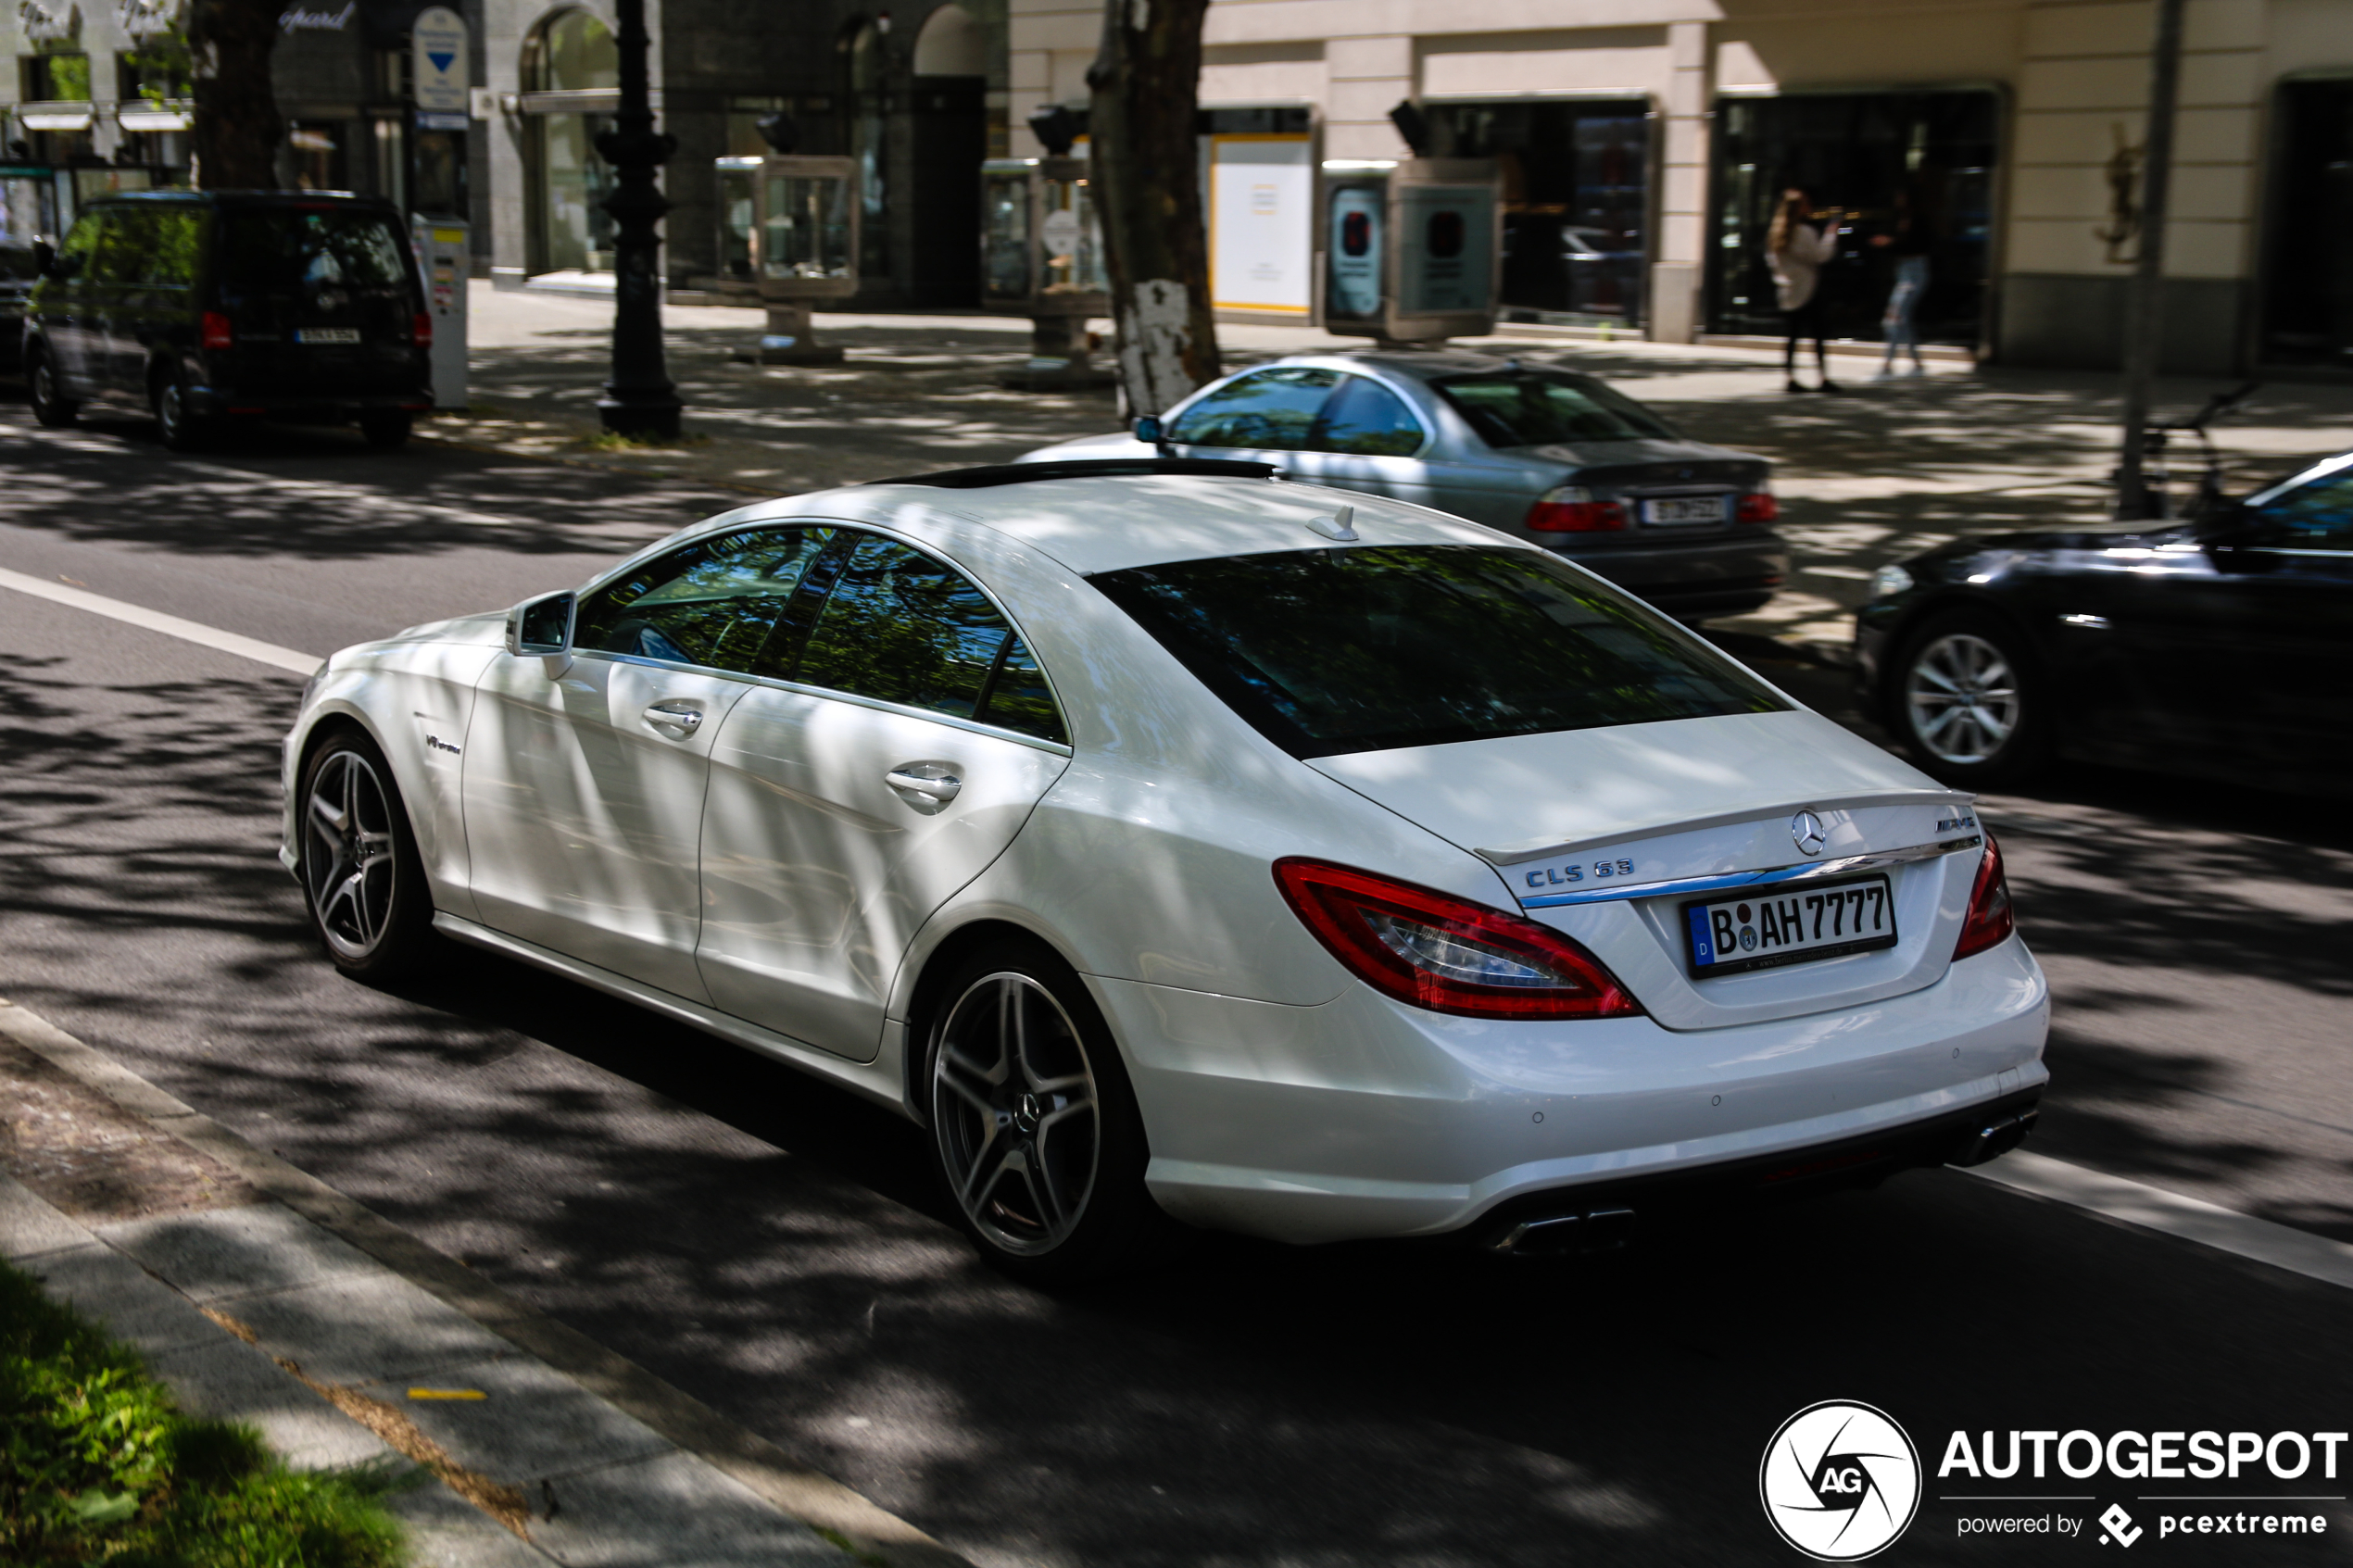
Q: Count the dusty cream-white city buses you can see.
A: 0